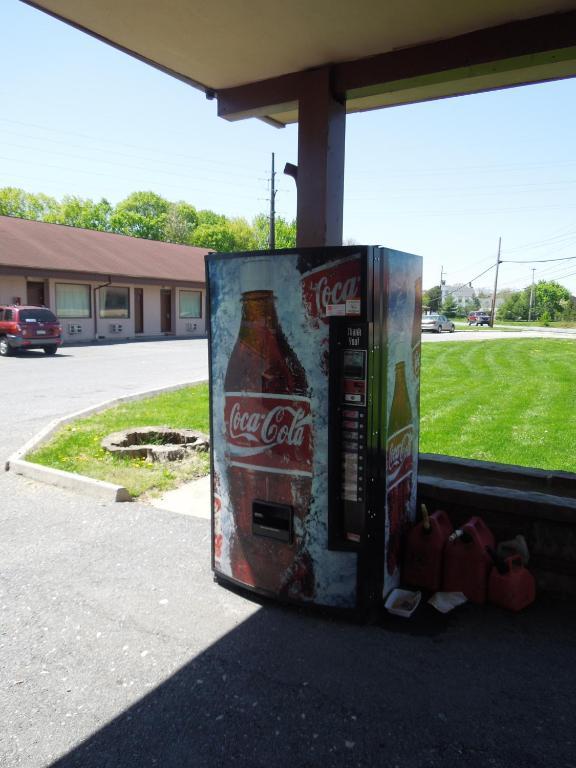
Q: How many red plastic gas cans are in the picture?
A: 3